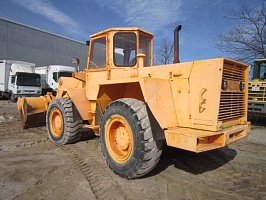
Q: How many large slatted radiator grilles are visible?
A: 1